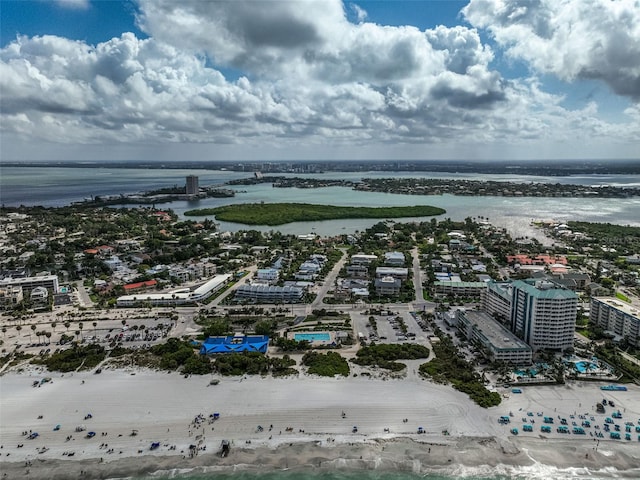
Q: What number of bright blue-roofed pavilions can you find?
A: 1